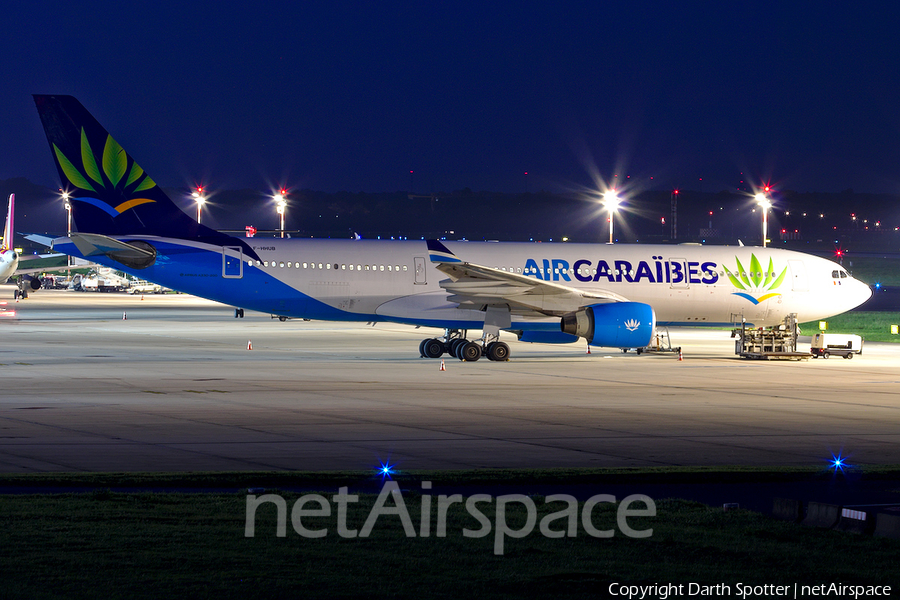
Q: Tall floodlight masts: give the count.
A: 5